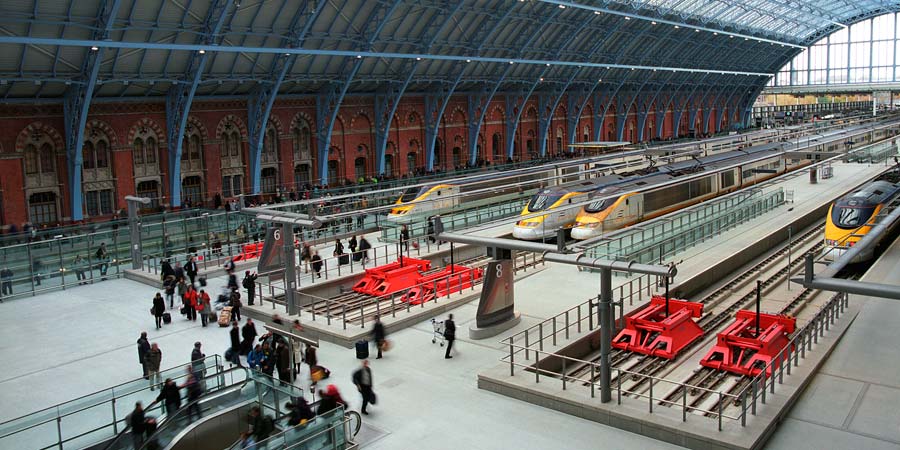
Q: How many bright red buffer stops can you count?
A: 5